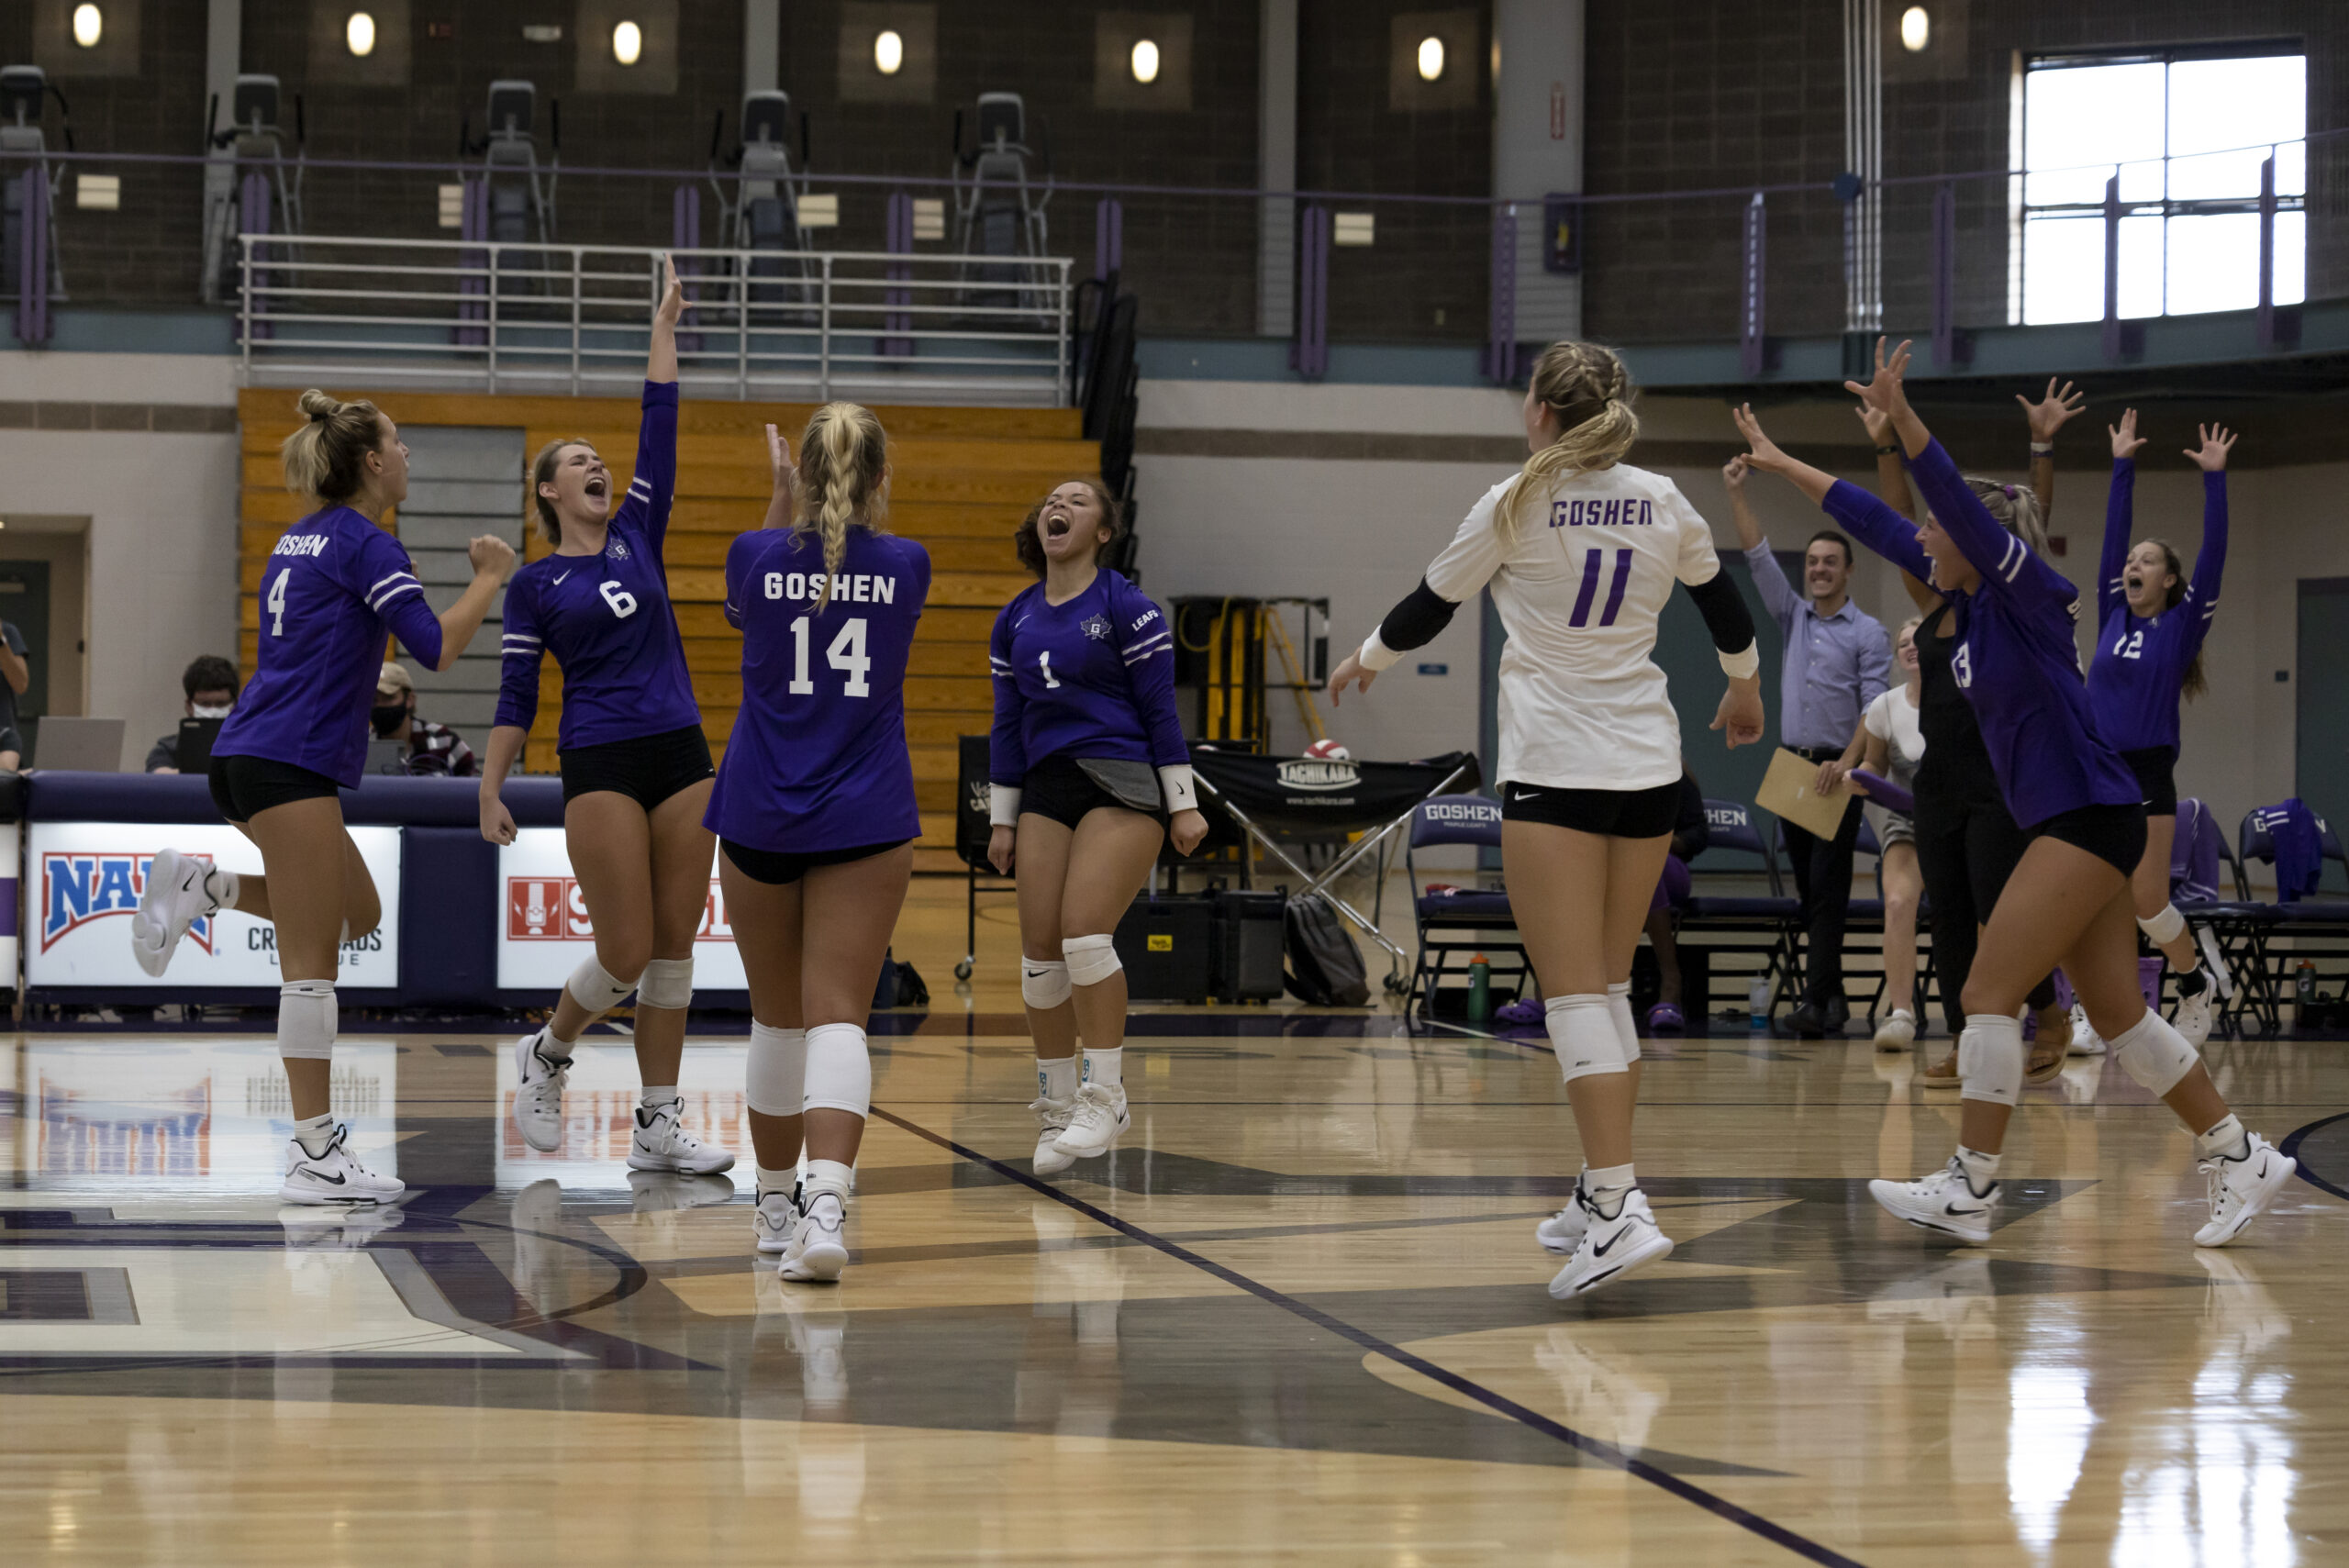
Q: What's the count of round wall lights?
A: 7